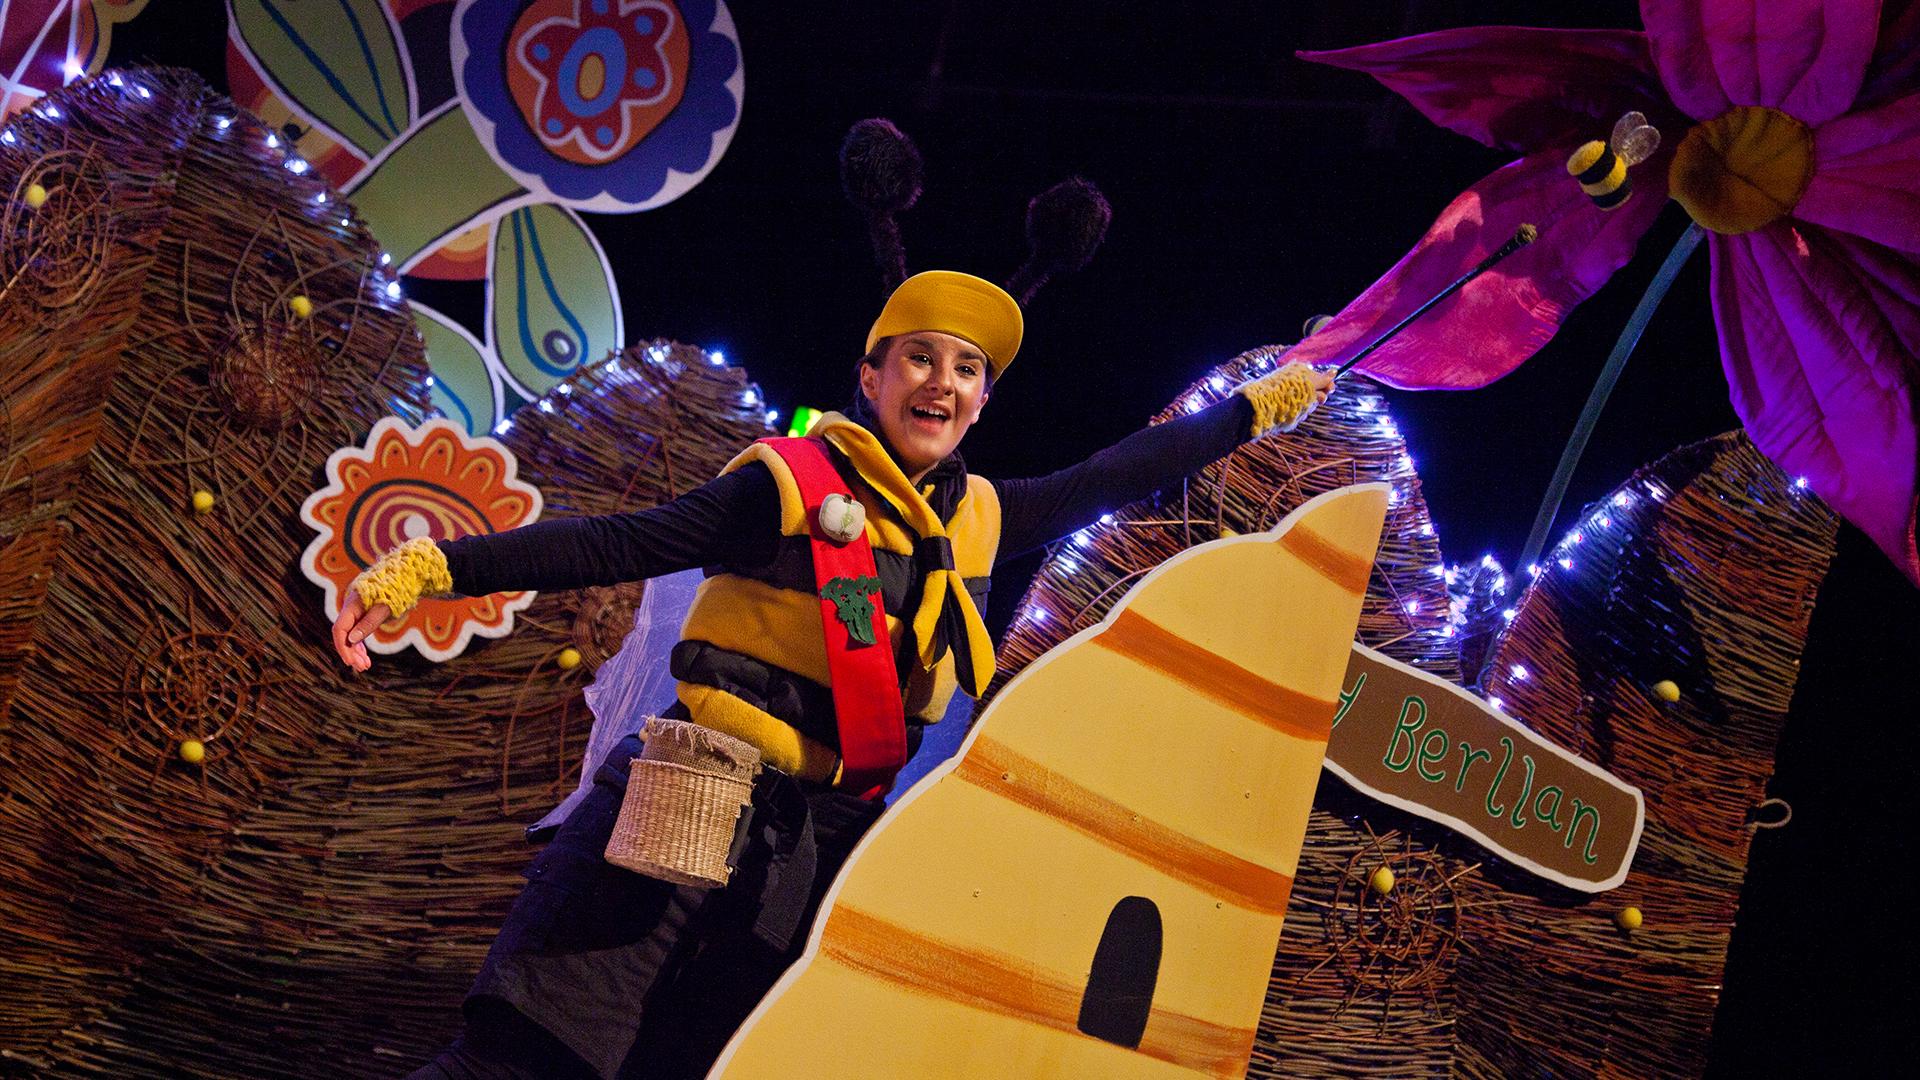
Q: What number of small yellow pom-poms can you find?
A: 8